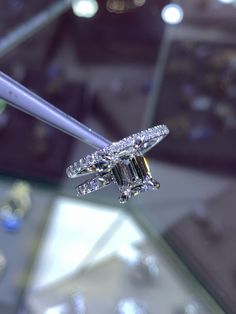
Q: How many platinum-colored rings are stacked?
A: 2